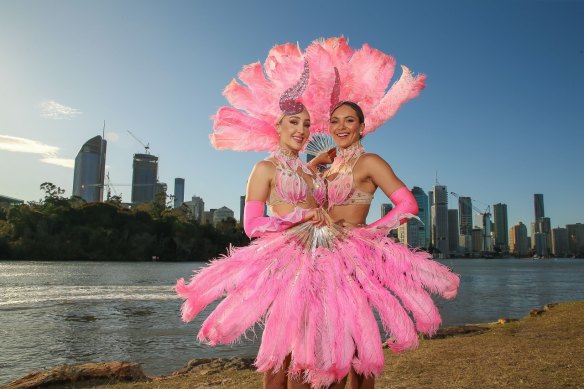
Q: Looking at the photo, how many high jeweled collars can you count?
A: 2